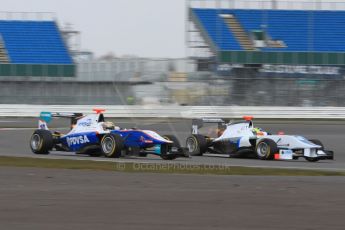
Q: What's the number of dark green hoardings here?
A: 2